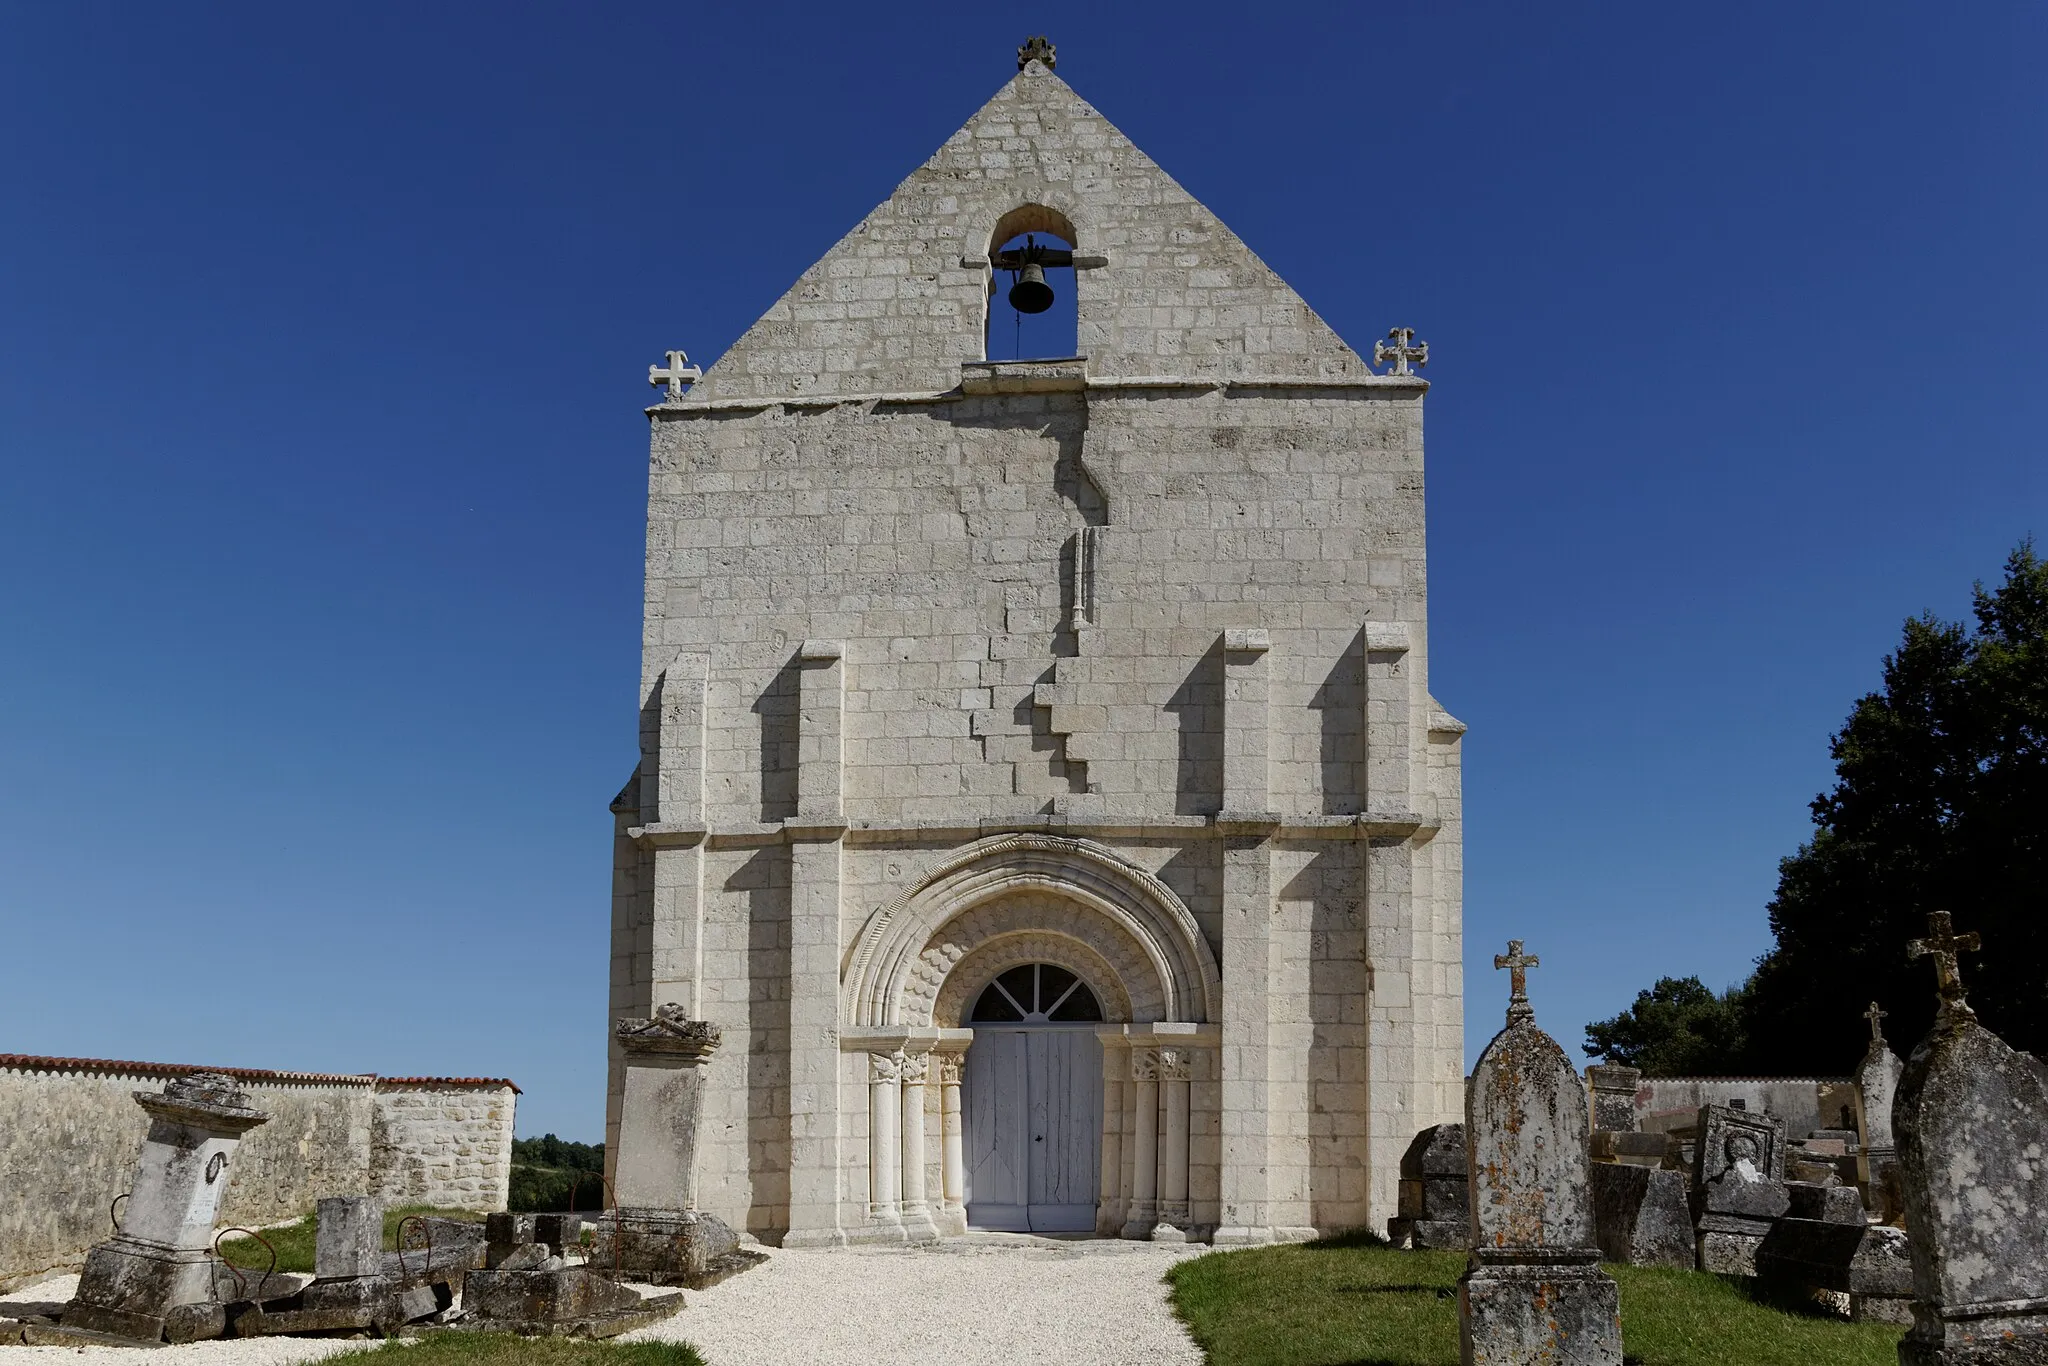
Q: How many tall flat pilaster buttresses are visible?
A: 4